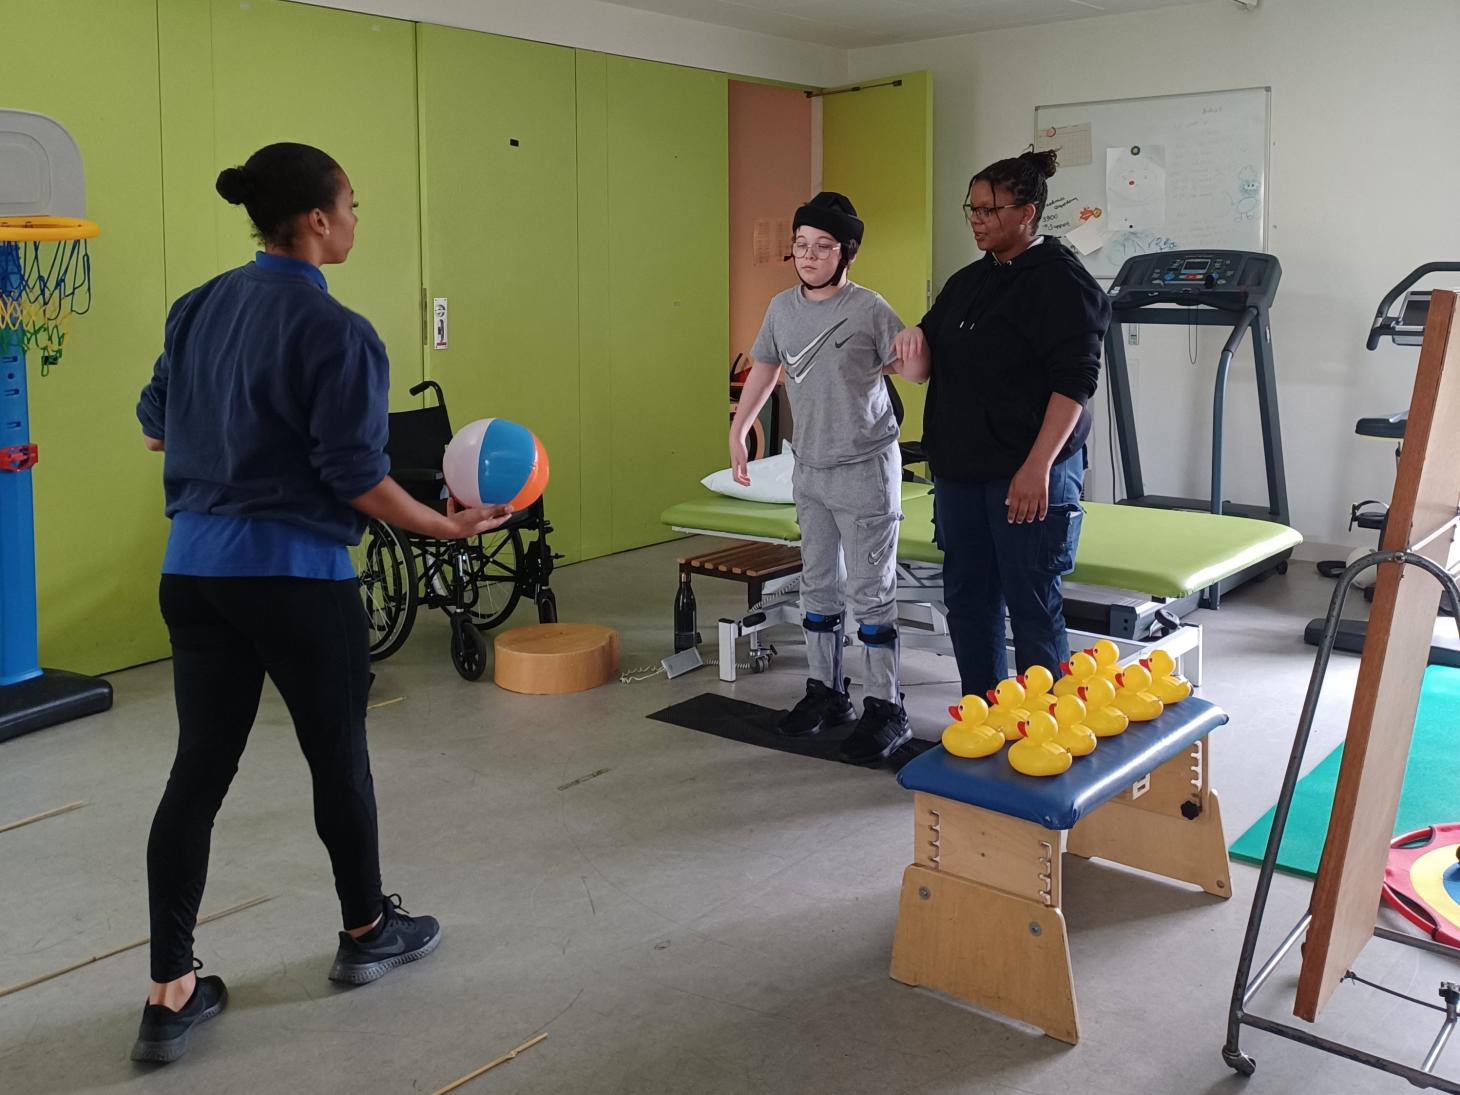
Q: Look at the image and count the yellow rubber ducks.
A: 10